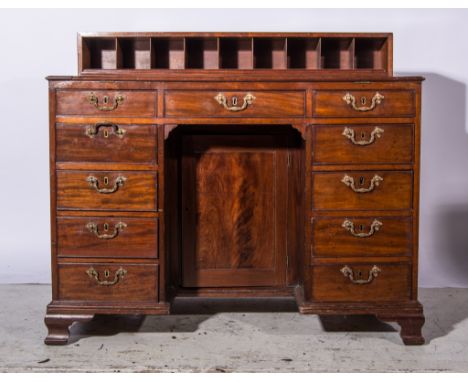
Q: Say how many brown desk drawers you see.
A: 11